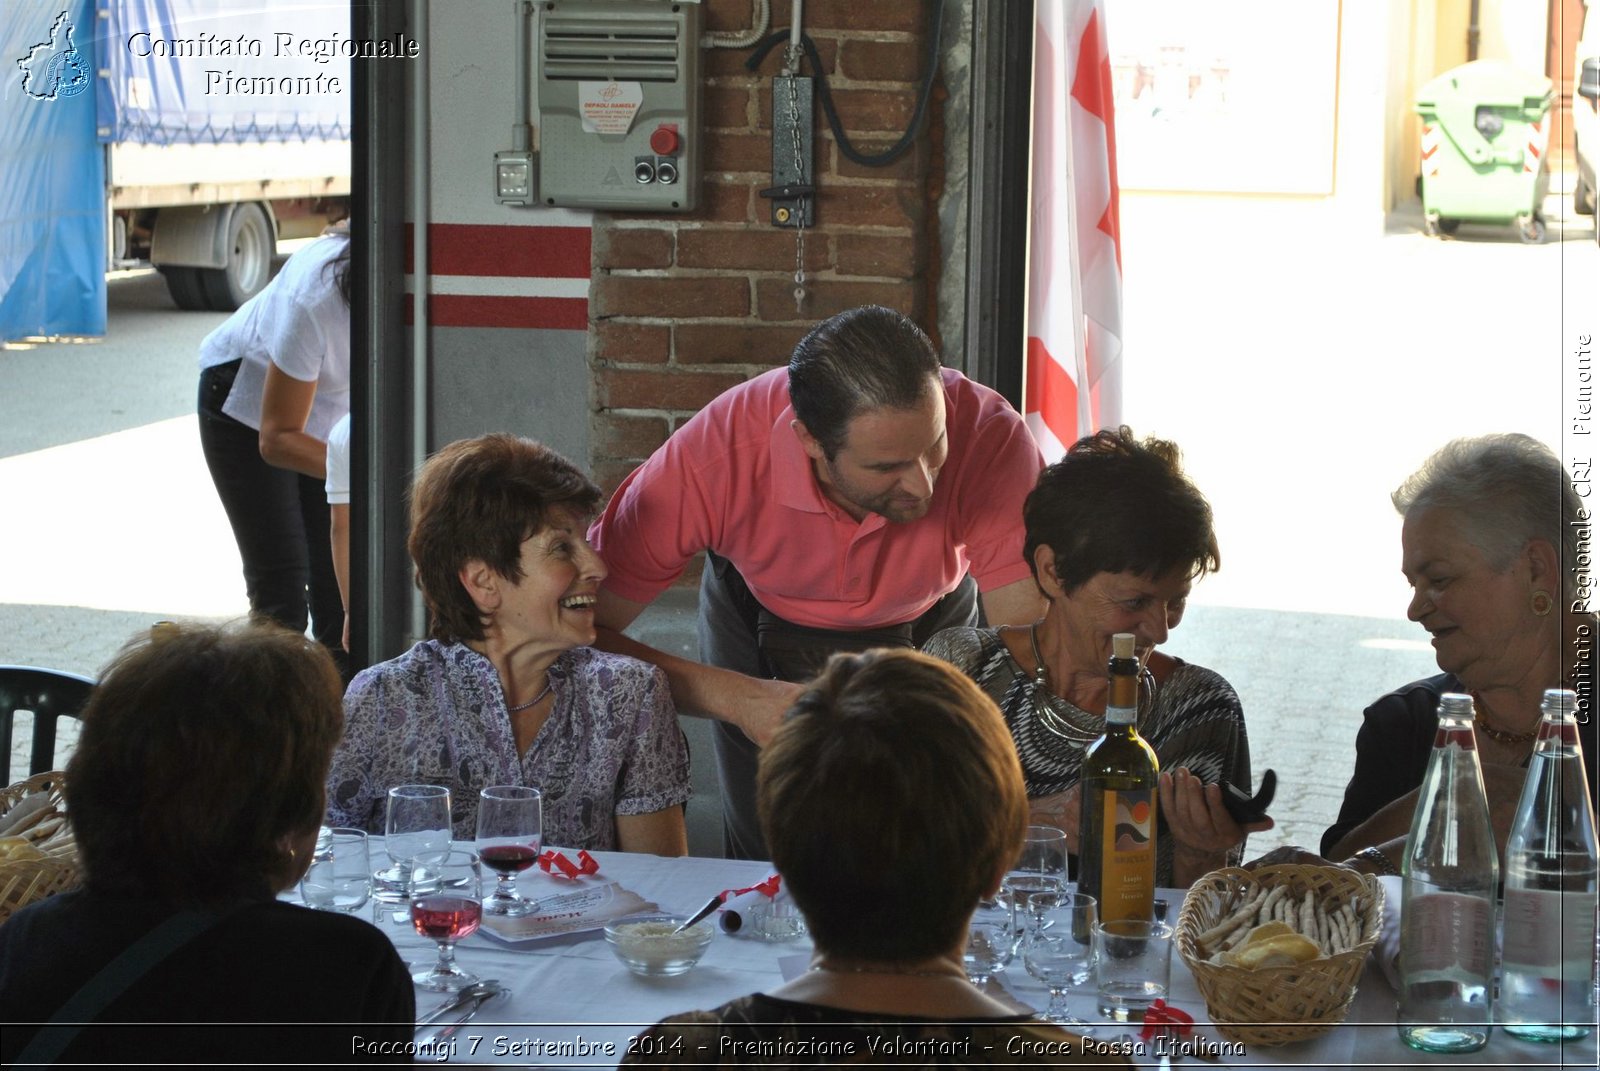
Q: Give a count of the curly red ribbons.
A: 3